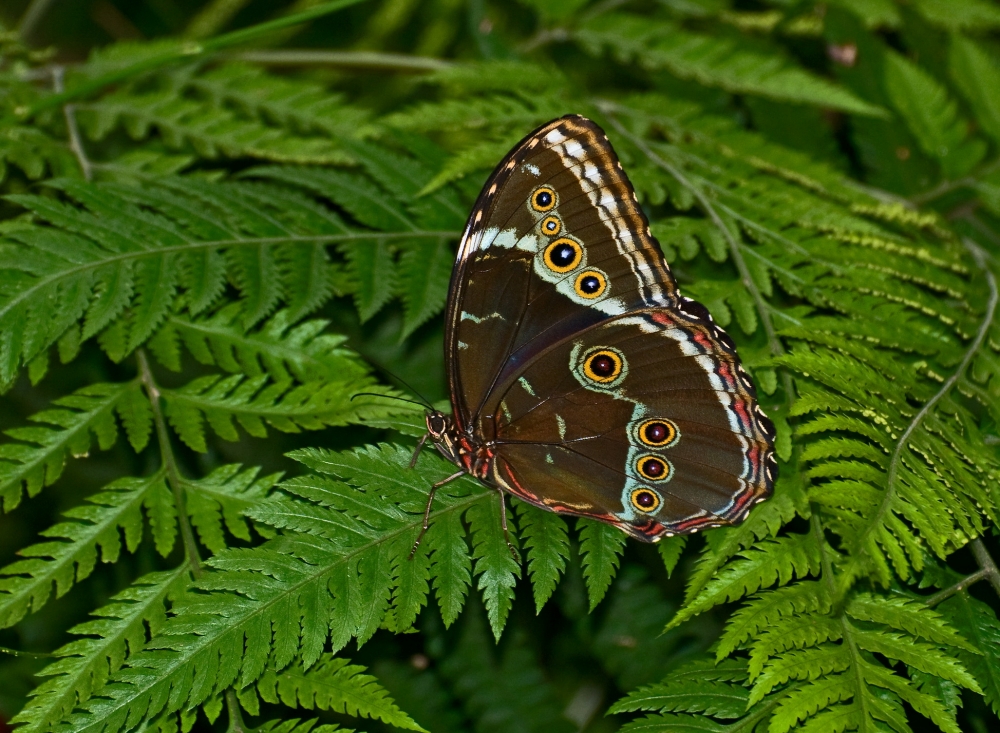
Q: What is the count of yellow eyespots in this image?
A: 8